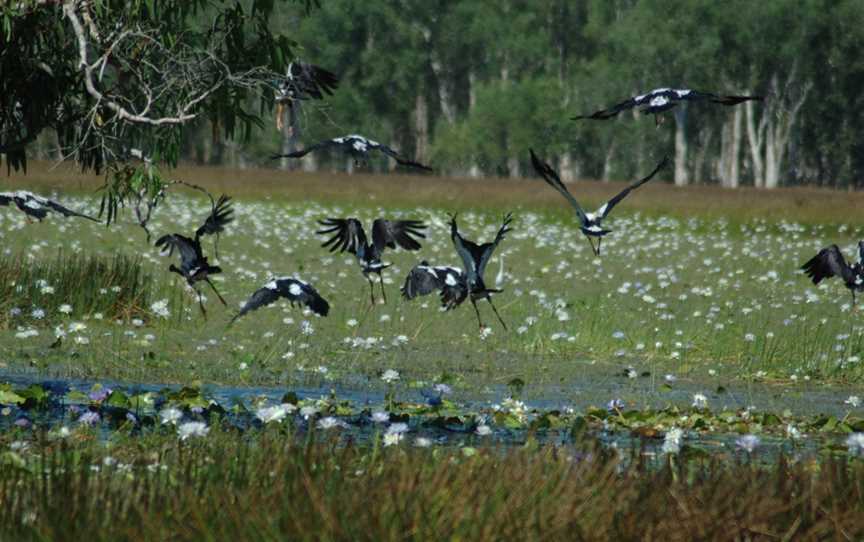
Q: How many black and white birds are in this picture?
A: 11